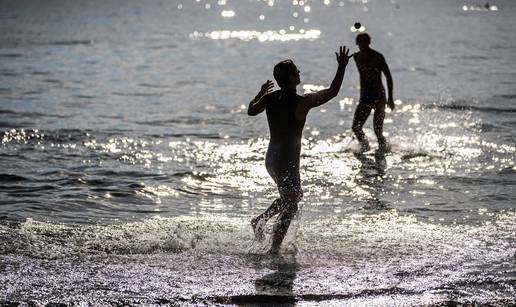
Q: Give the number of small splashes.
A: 2